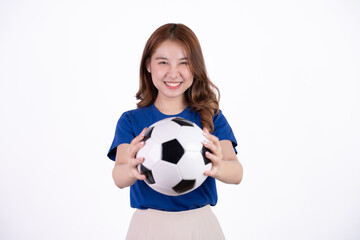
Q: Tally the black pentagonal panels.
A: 6